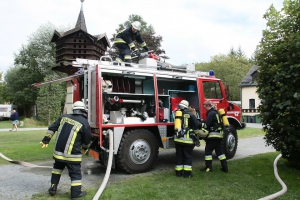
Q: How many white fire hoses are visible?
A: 3